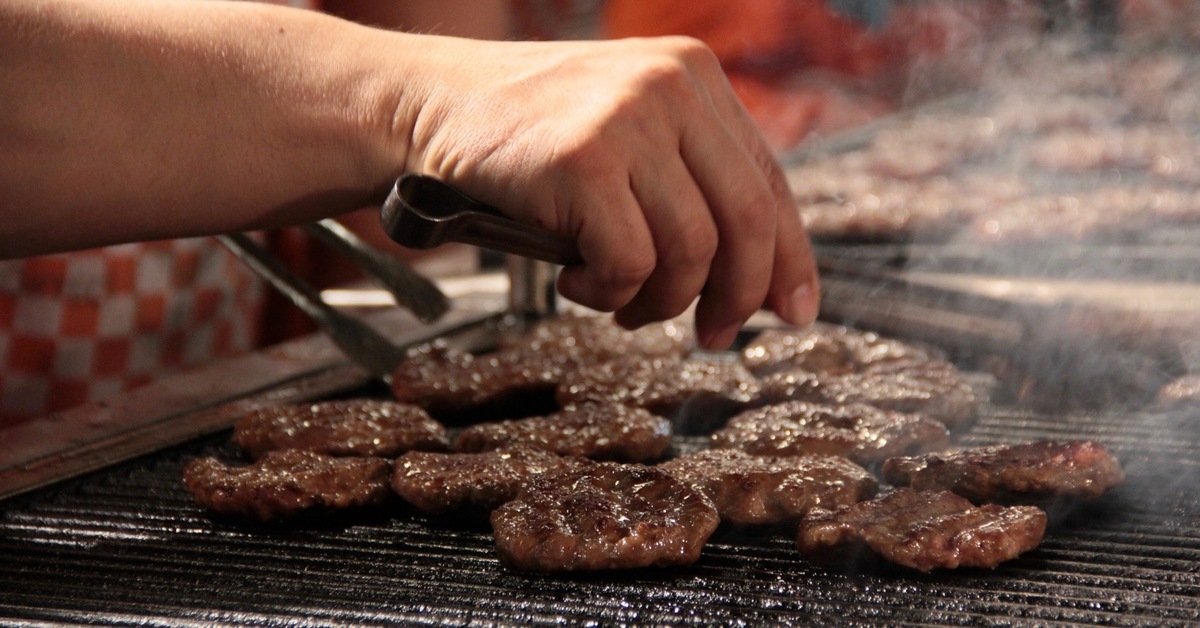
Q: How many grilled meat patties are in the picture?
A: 14